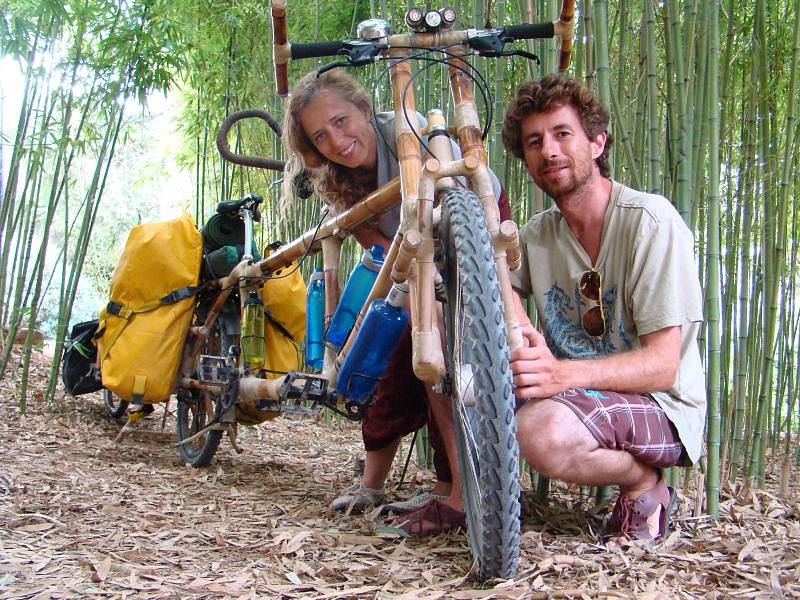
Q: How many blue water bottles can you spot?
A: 3